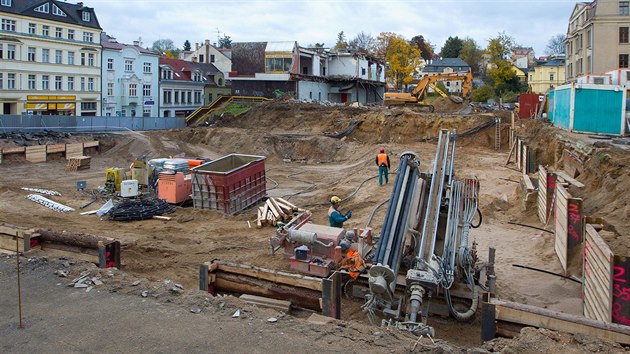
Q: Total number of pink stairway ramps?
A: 0